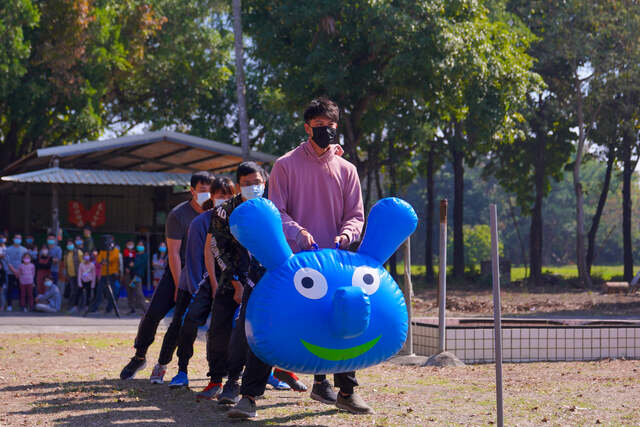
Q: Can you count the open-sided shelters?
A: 1